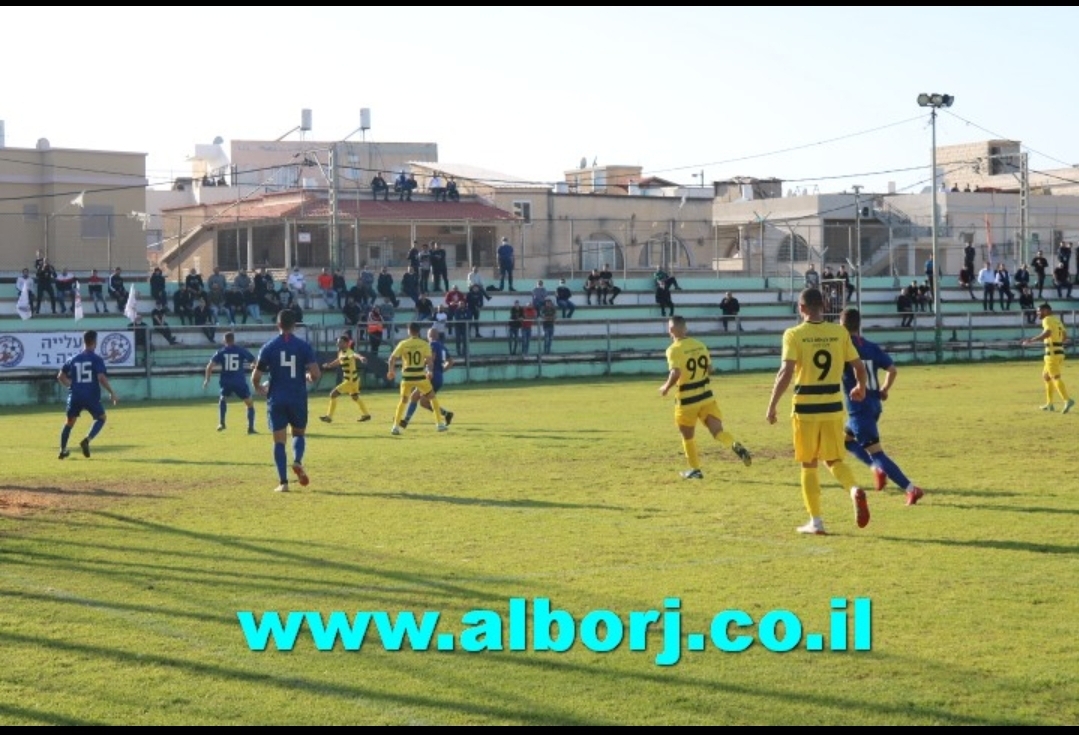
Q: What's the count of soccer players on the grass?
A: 10